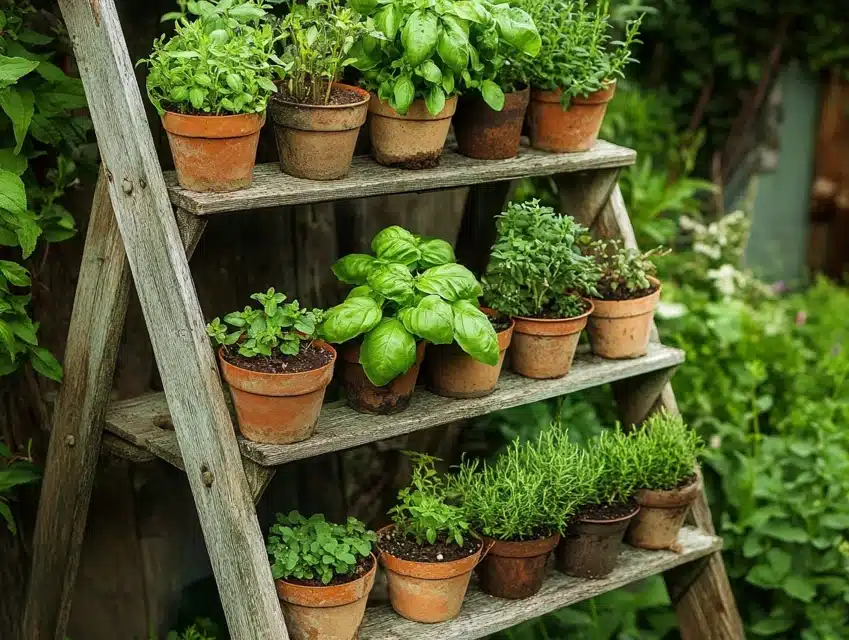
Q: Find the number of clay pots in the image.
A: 15